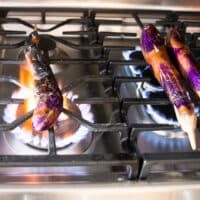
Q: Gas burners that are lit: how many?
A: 2